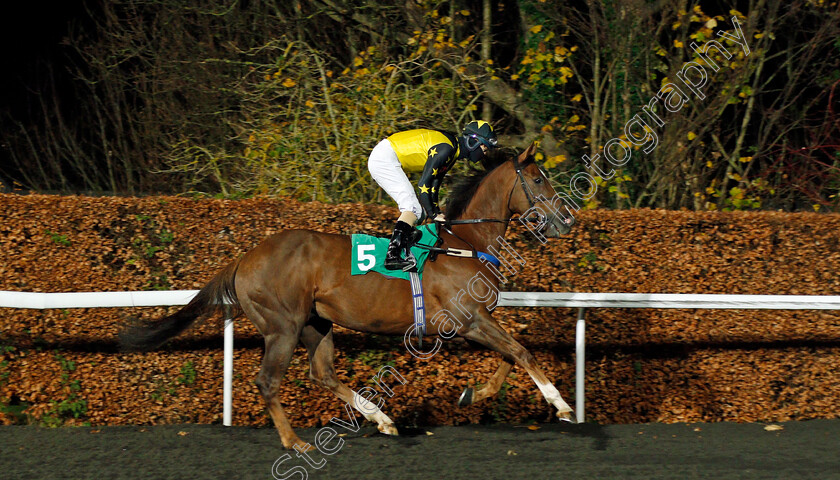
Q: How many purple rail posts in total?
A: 0